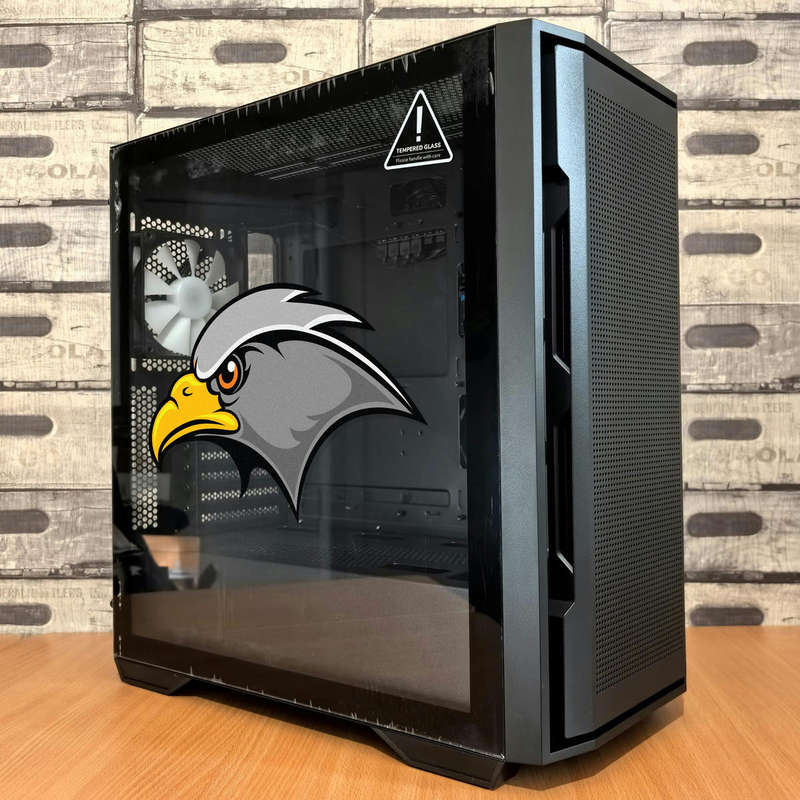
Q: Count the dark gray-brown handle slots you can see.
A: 15